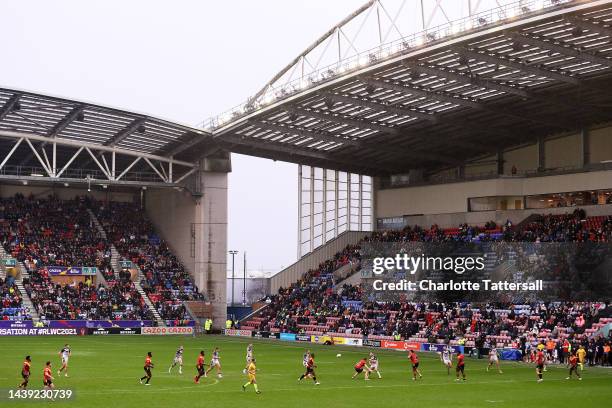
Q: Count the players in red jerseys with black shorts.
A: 10